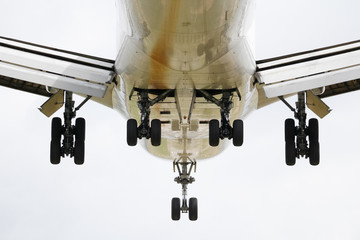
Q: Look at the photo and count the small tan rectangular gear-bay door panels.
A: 2